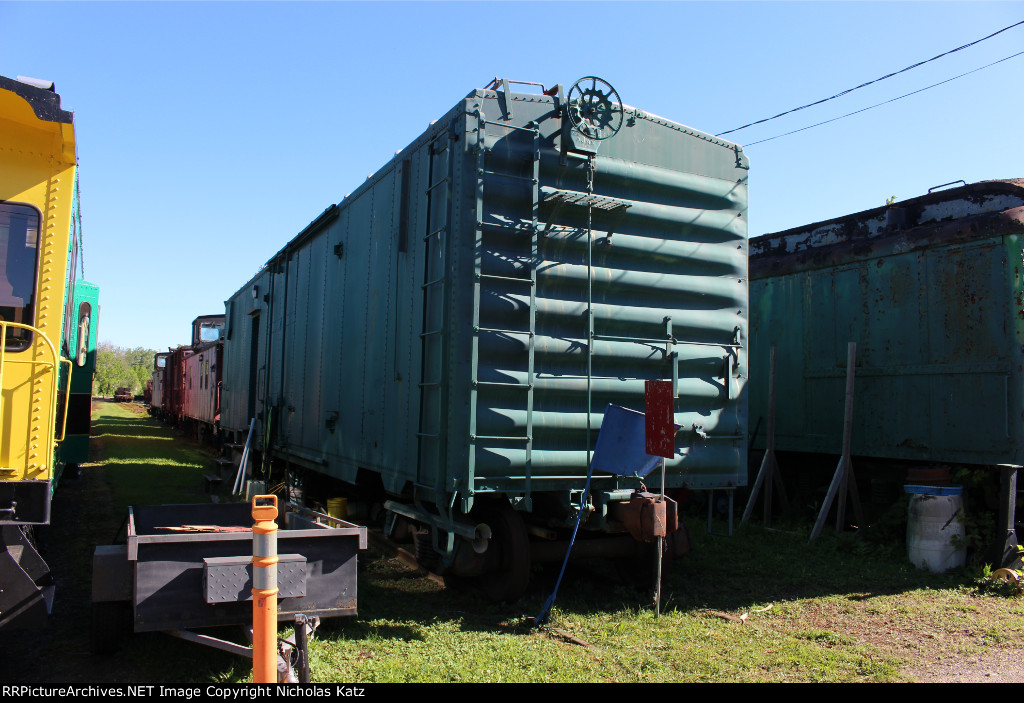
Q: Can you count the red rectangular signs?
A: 1